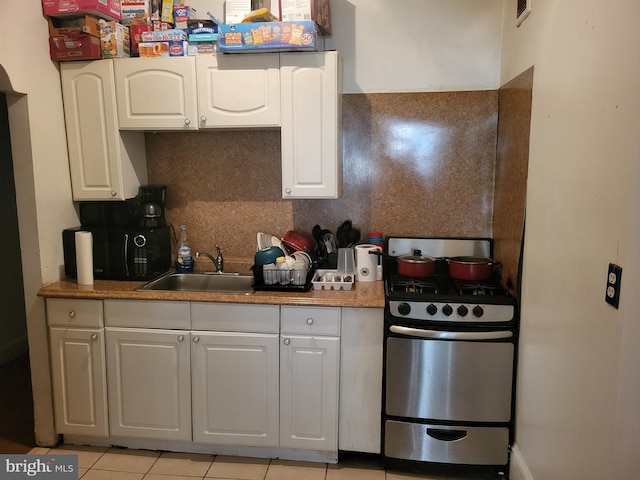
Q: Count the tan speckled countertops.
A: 1